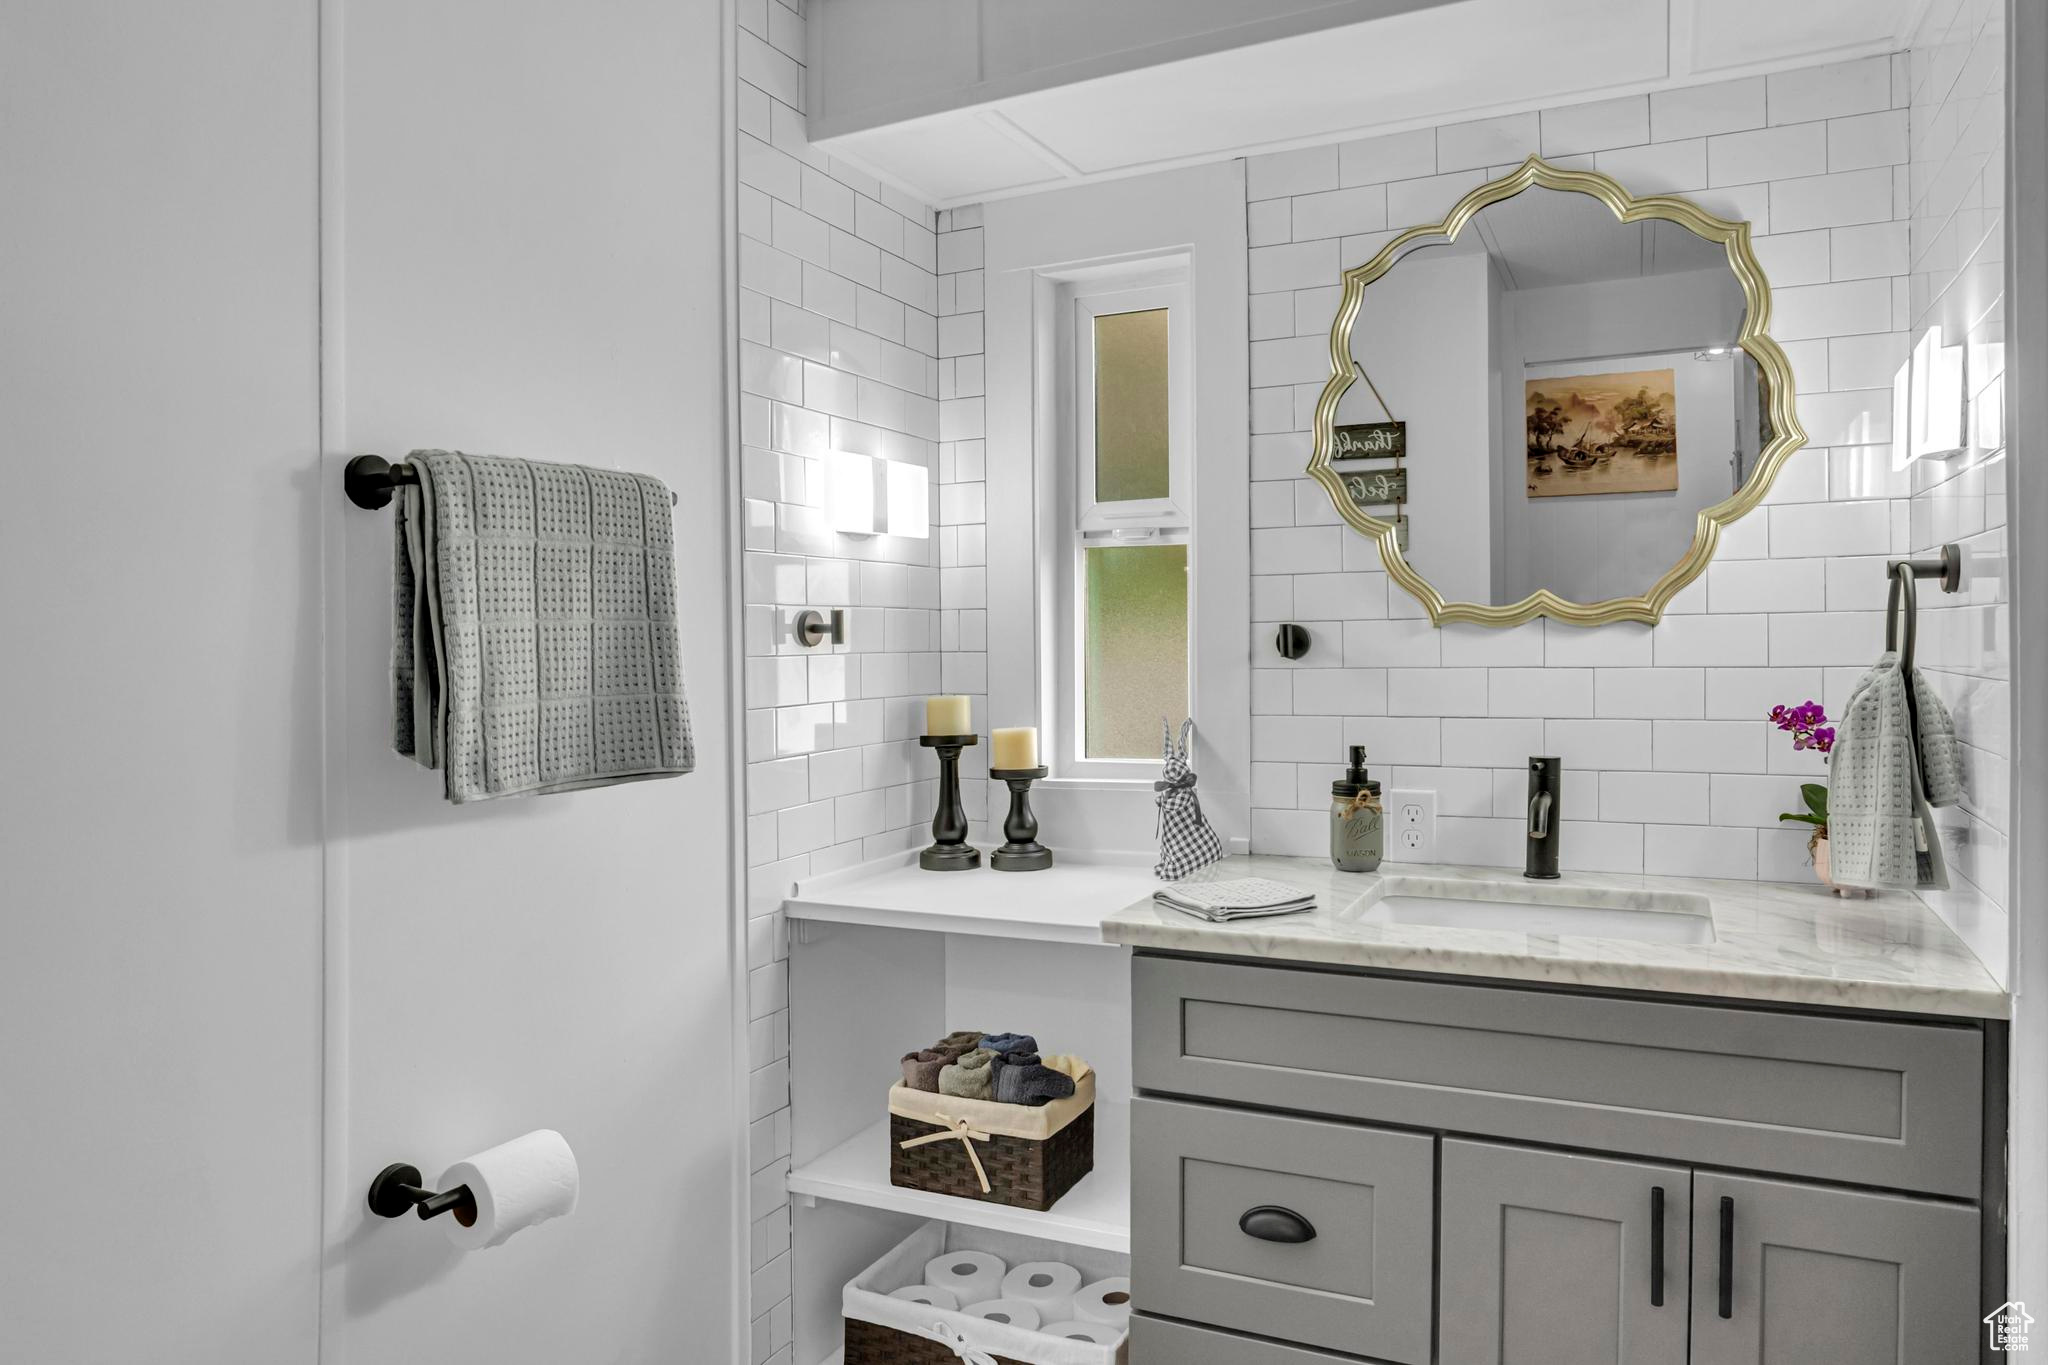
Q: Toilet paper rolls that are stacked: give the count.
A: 6